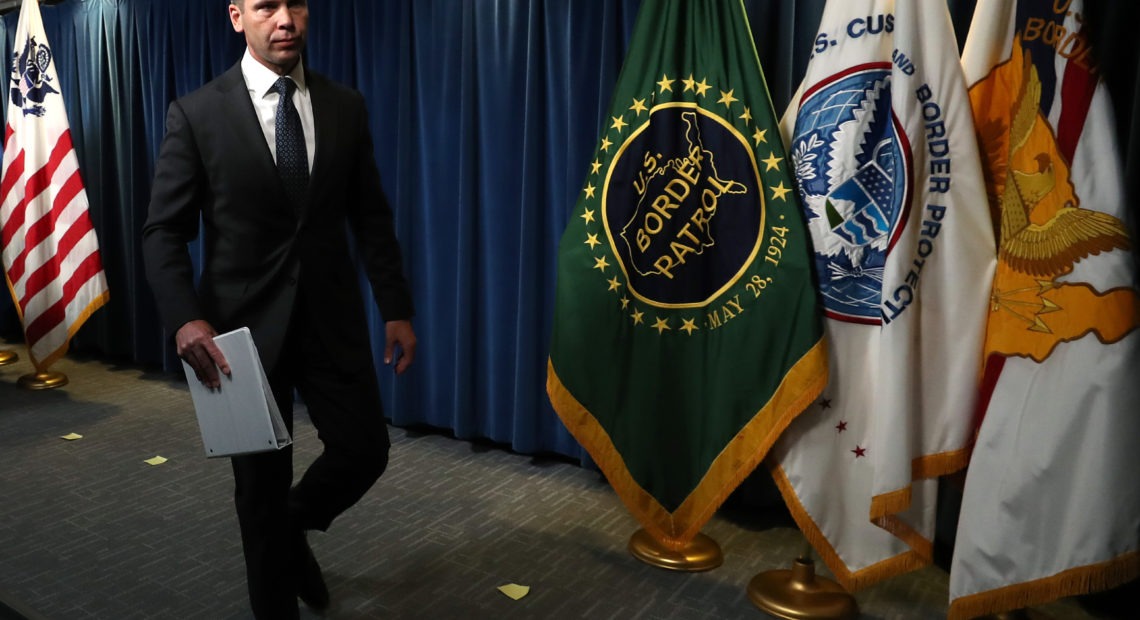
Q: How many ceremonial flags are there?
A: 4